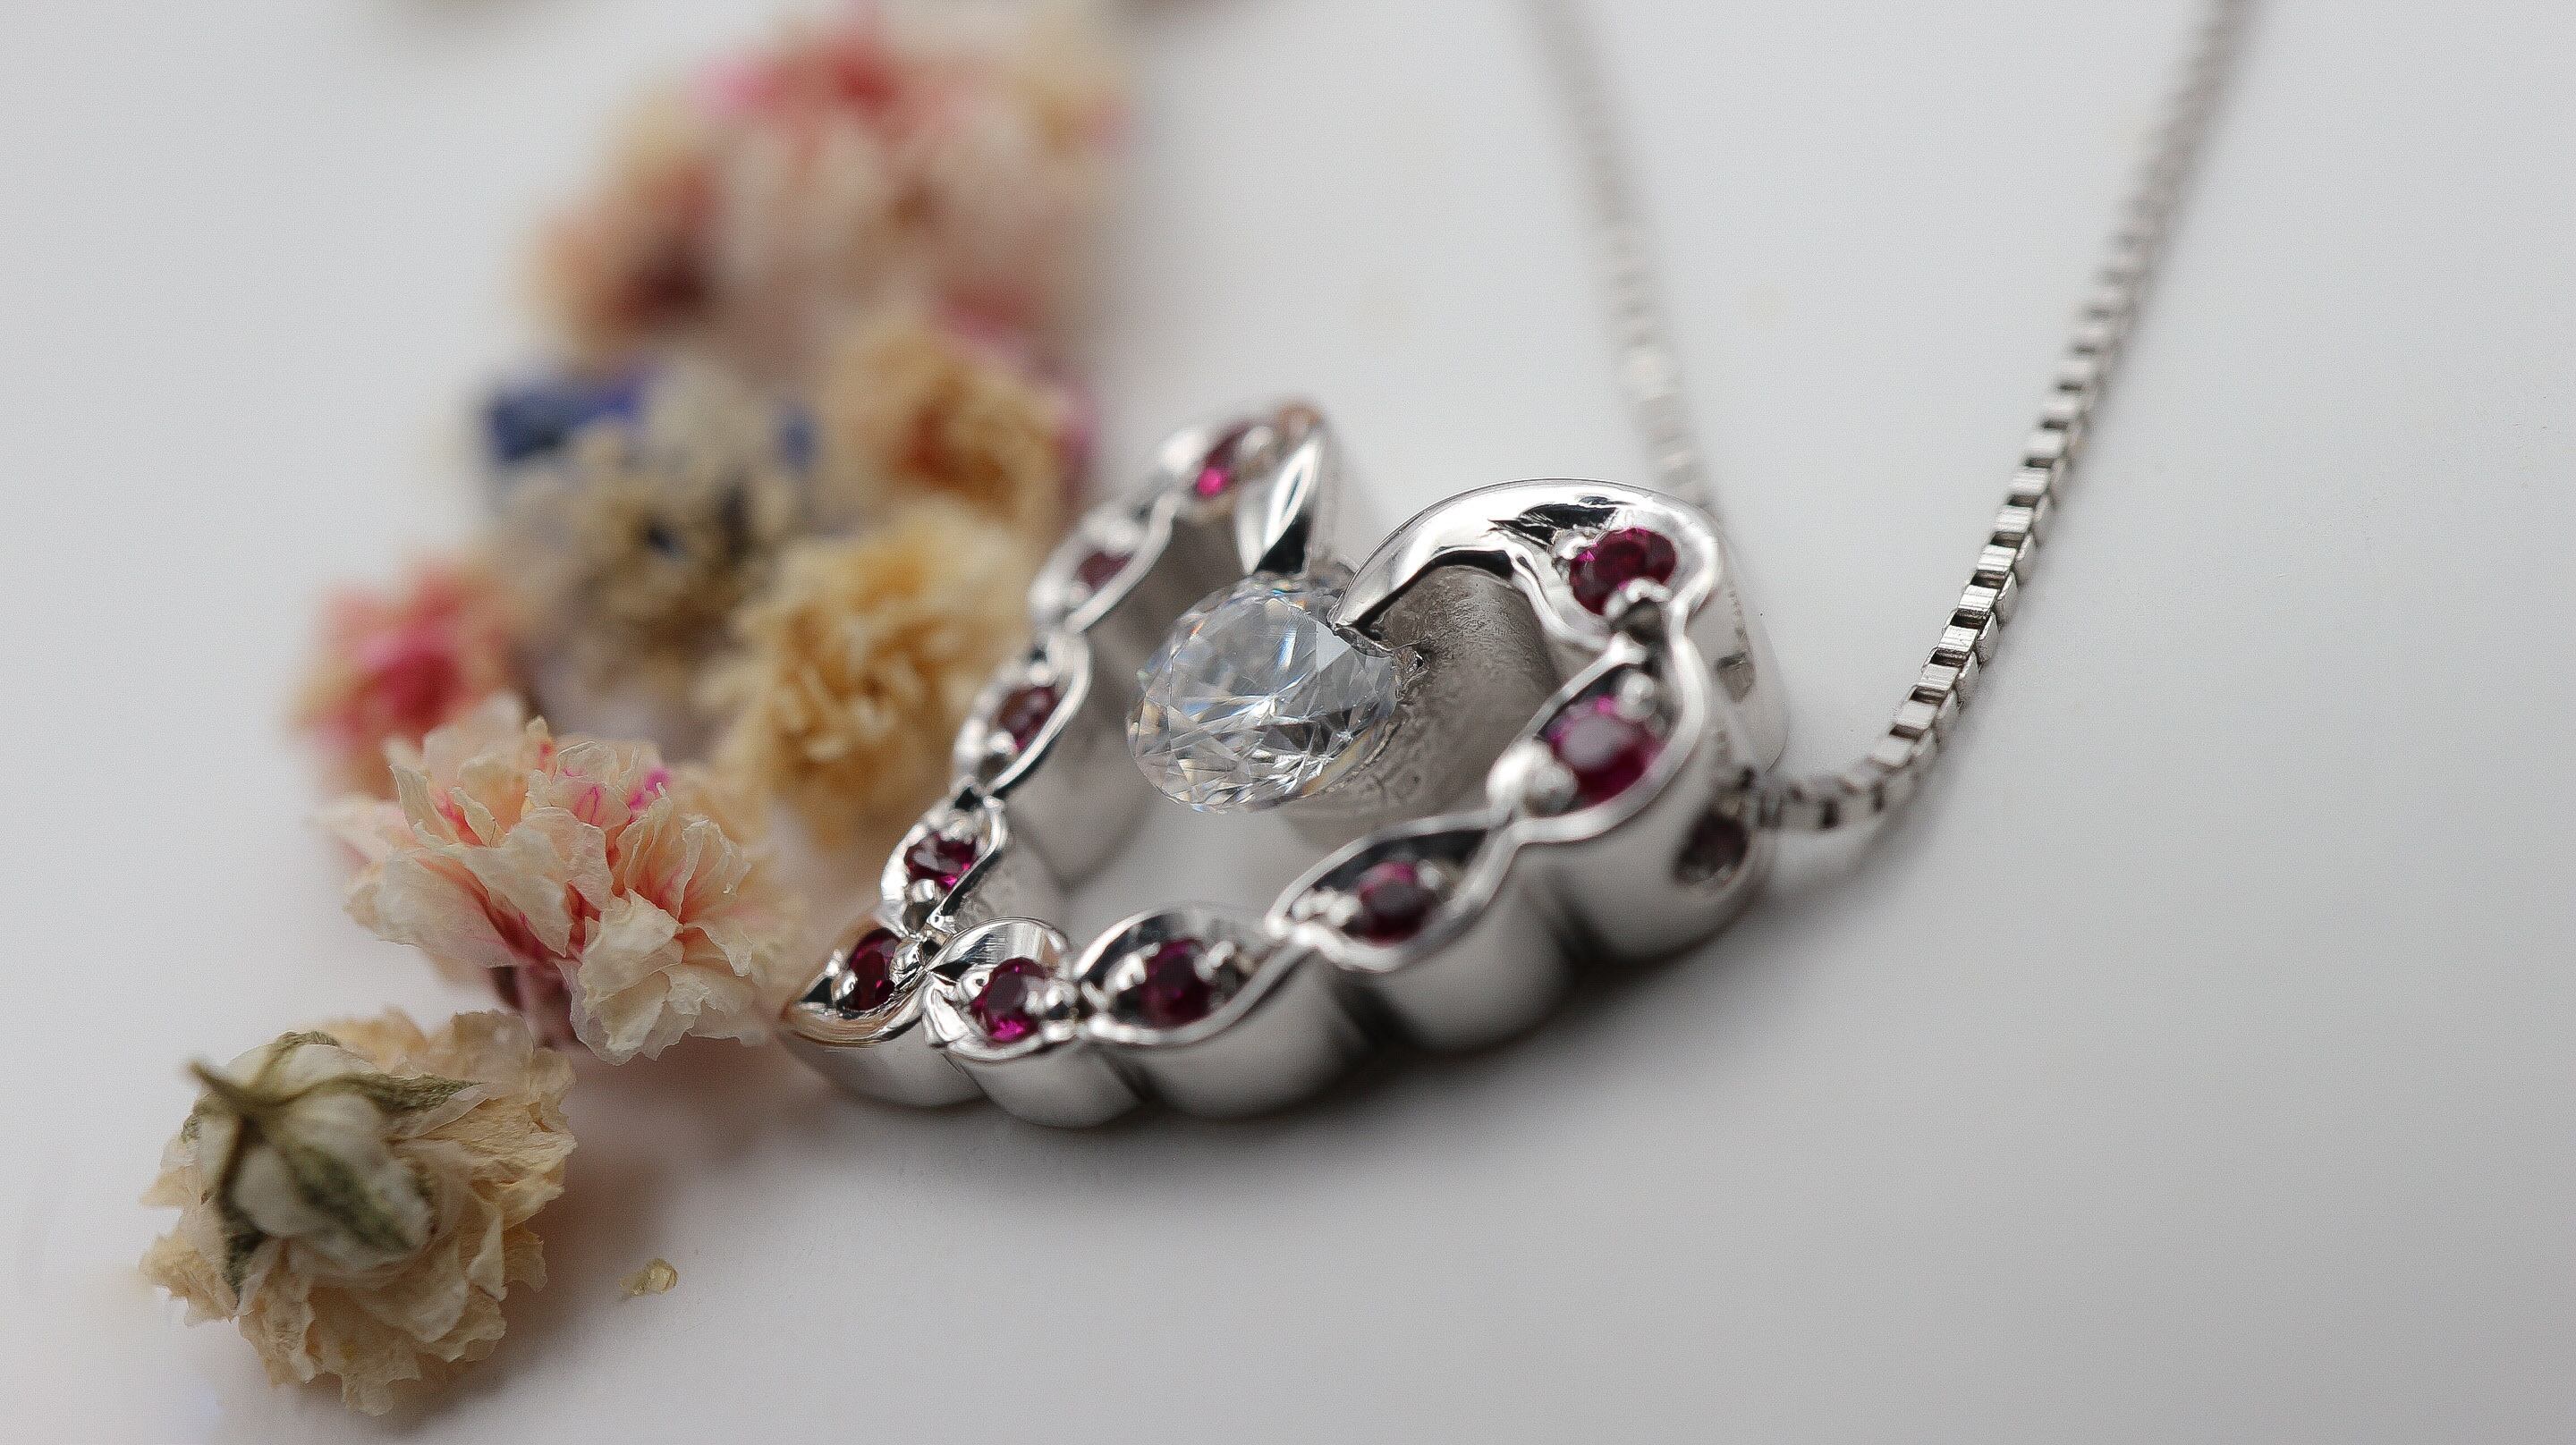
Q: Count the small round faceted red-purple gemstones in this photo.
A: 10